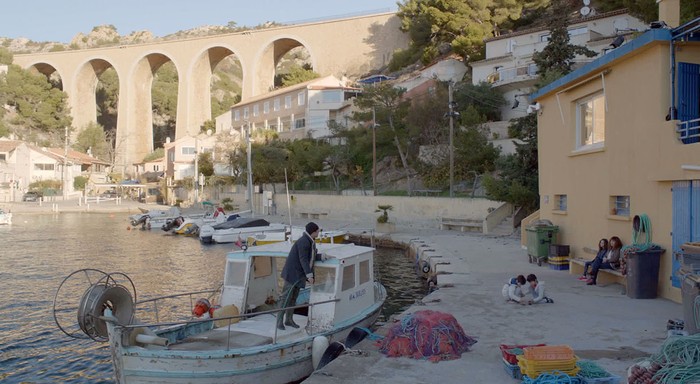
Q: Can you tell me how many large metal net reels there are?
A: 1